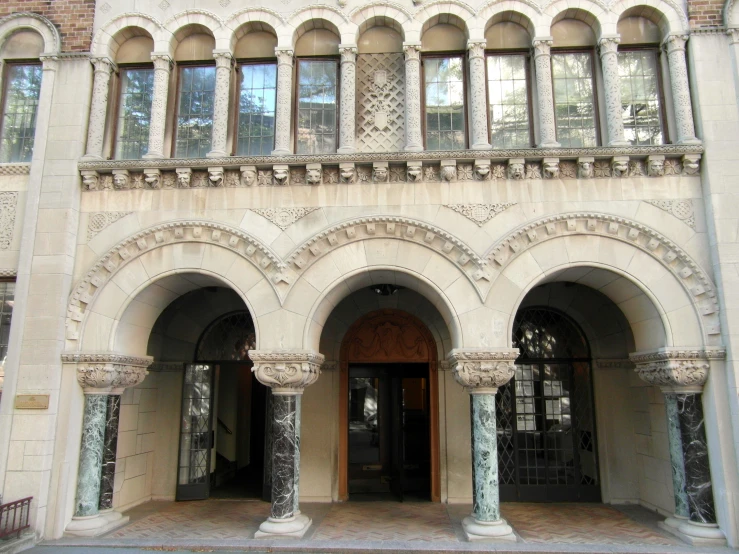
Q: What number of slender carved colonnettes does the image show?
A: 10